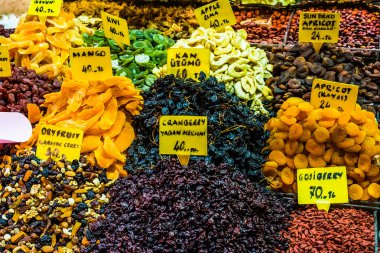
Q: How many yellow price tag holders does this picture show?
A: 11